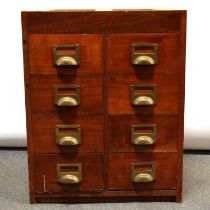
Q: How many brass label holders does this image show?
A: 8